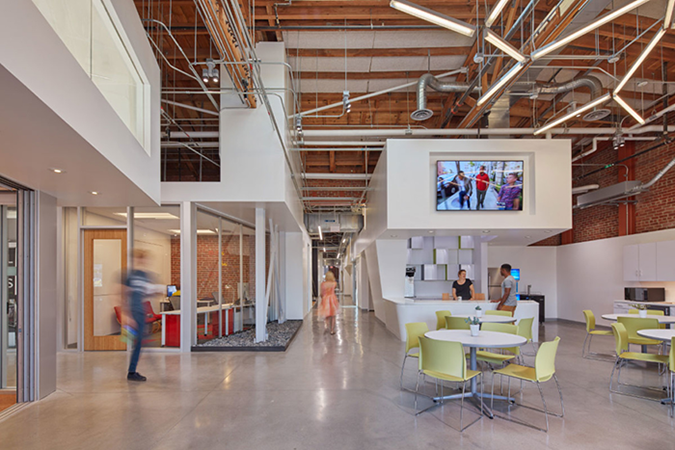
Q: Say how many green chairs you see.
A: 13